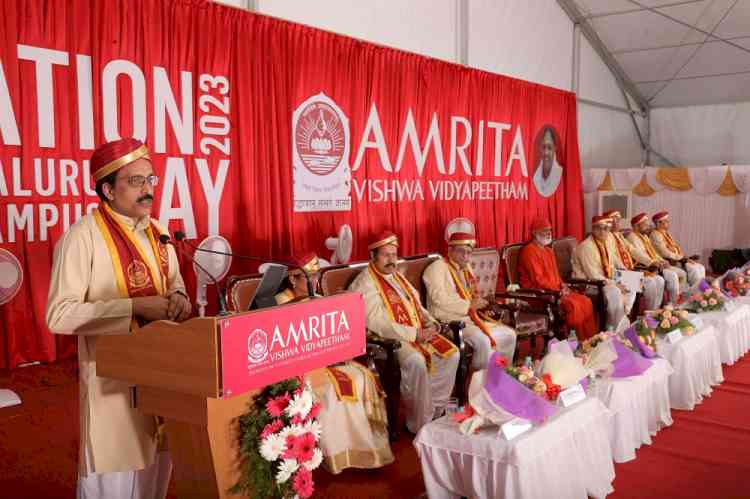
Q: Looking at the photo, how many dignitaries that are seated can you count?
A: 8